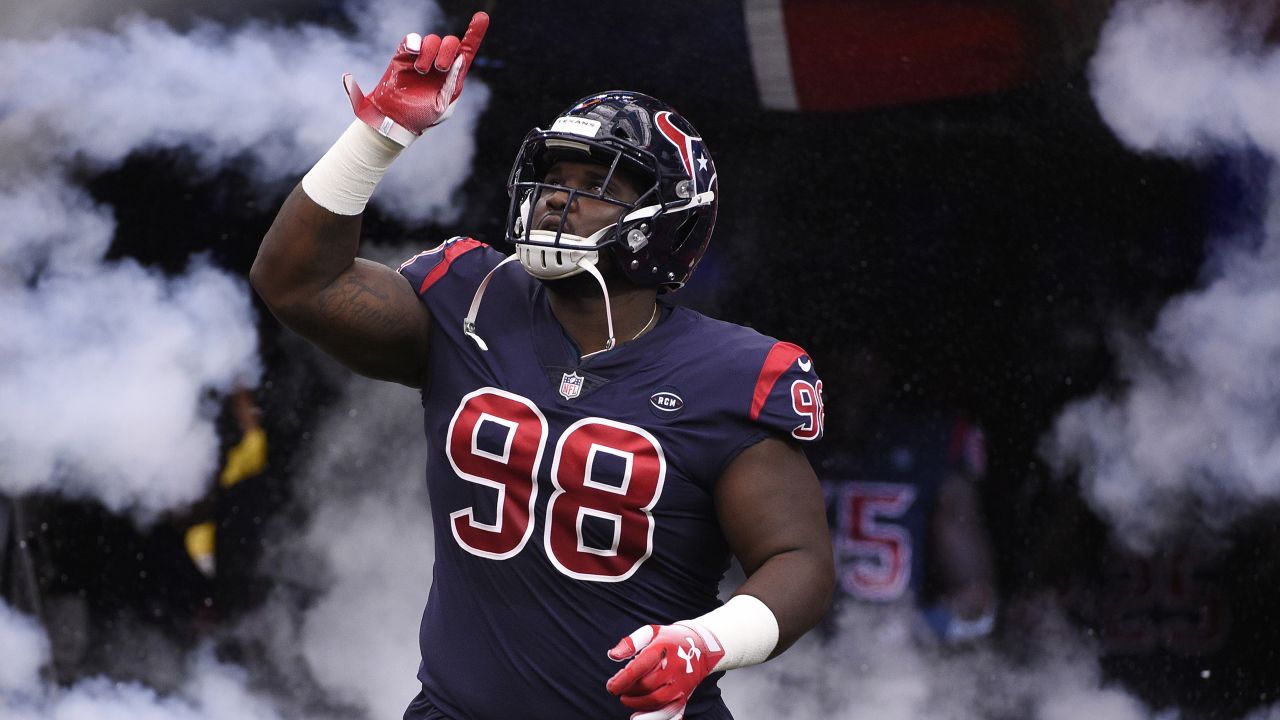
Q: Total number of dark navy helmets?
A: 1